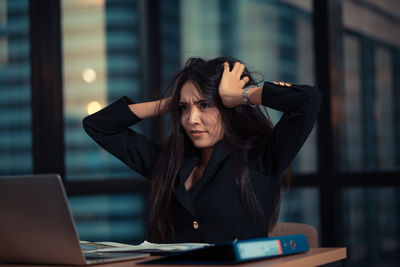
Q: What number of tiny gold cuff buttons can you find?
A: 3